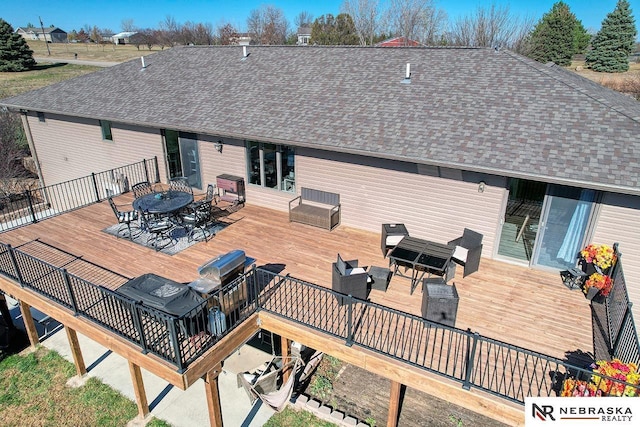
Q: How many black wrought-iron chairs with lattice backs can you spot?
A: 6